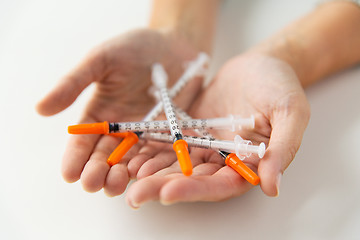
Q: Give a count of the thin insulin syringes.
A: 5